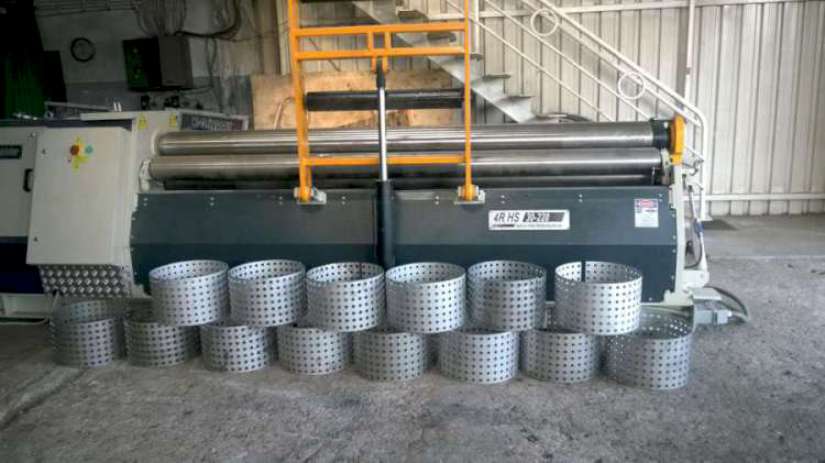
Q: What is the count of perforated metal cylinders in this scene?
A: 14